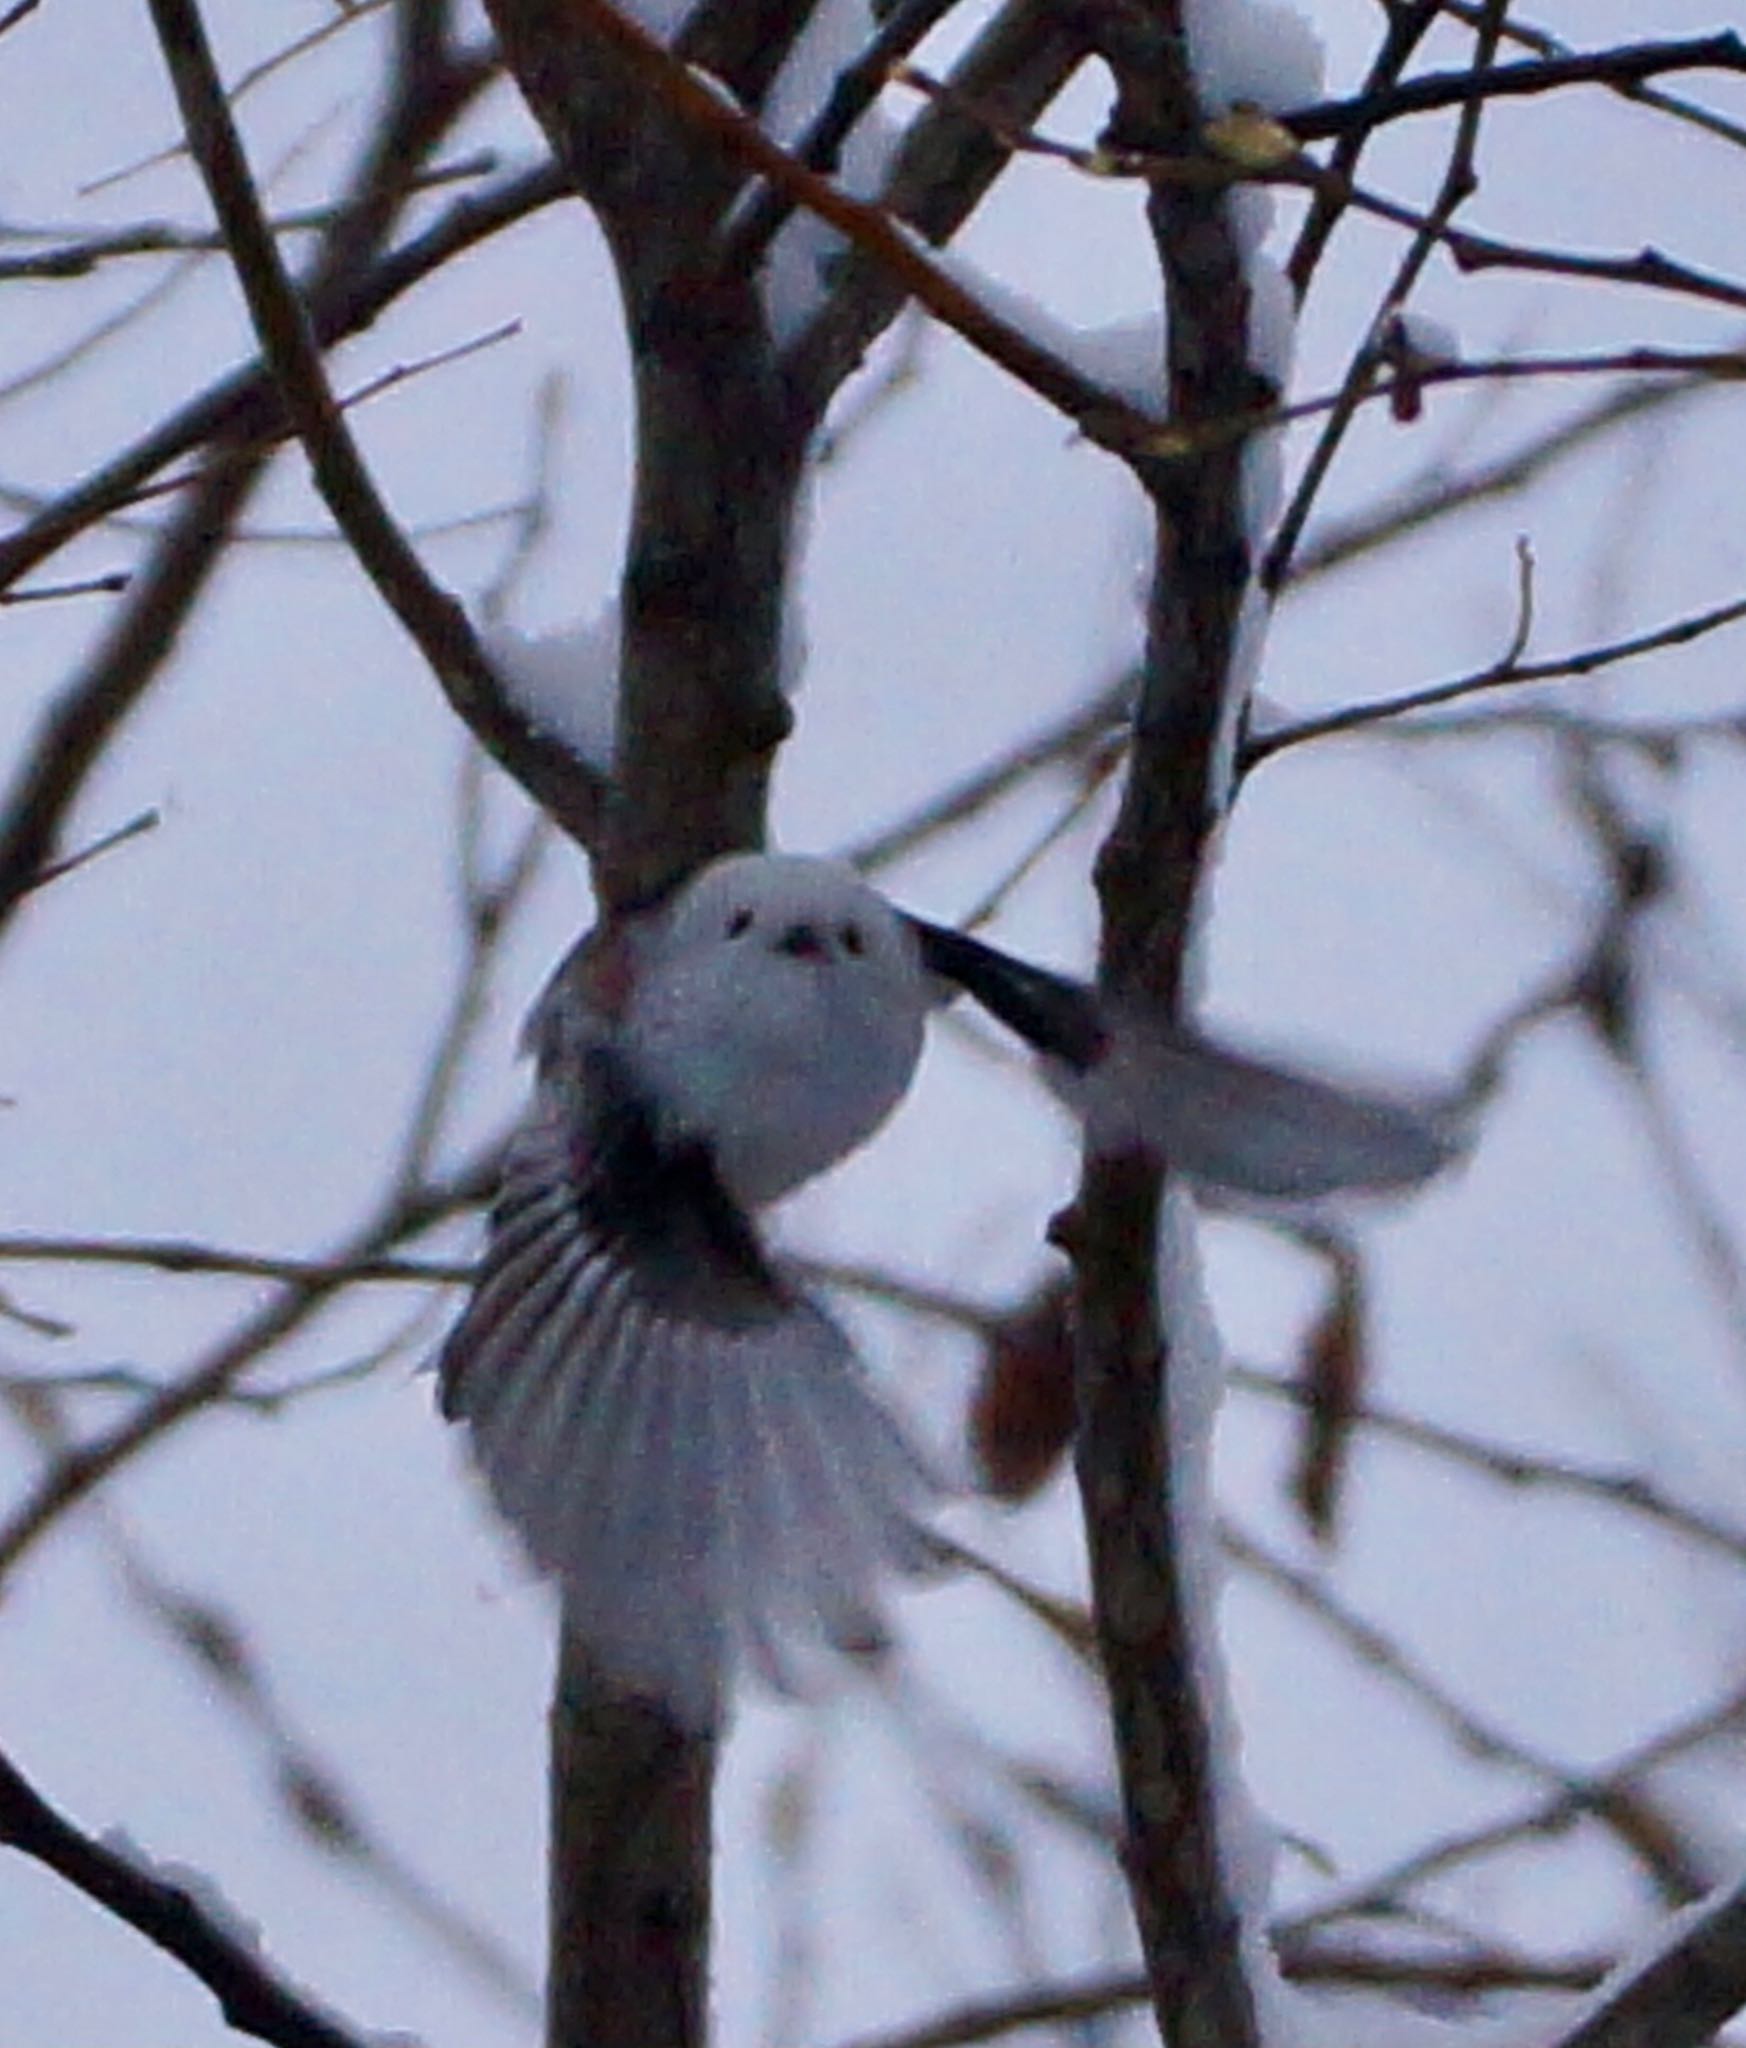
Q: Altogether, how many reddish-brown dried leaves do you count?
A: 2